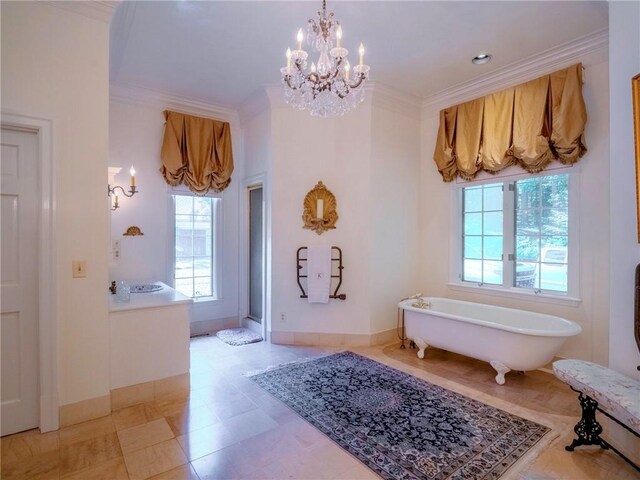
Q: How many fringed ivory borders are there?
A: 2